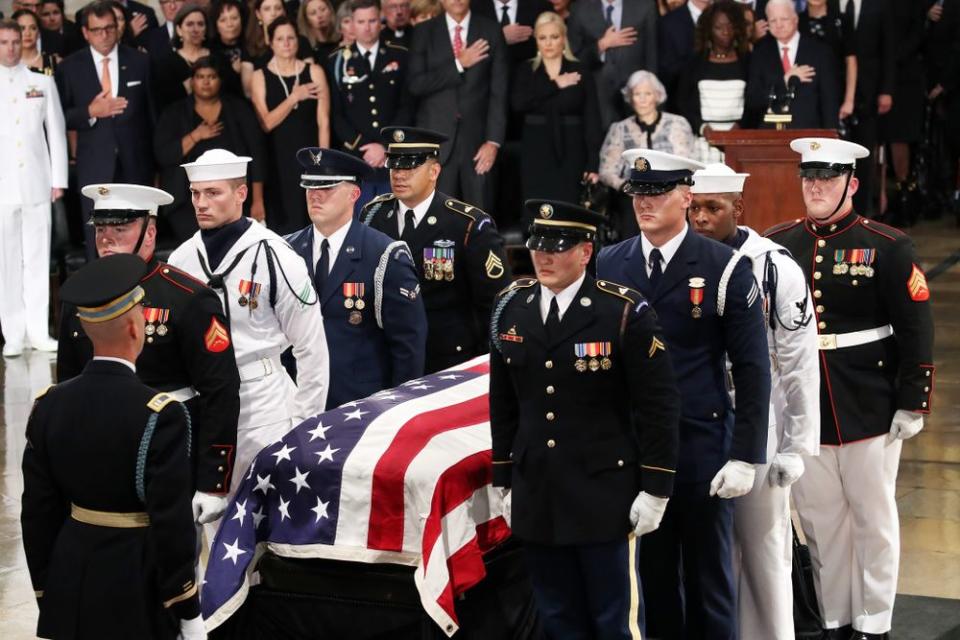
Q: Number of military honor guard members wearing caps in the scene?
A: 9